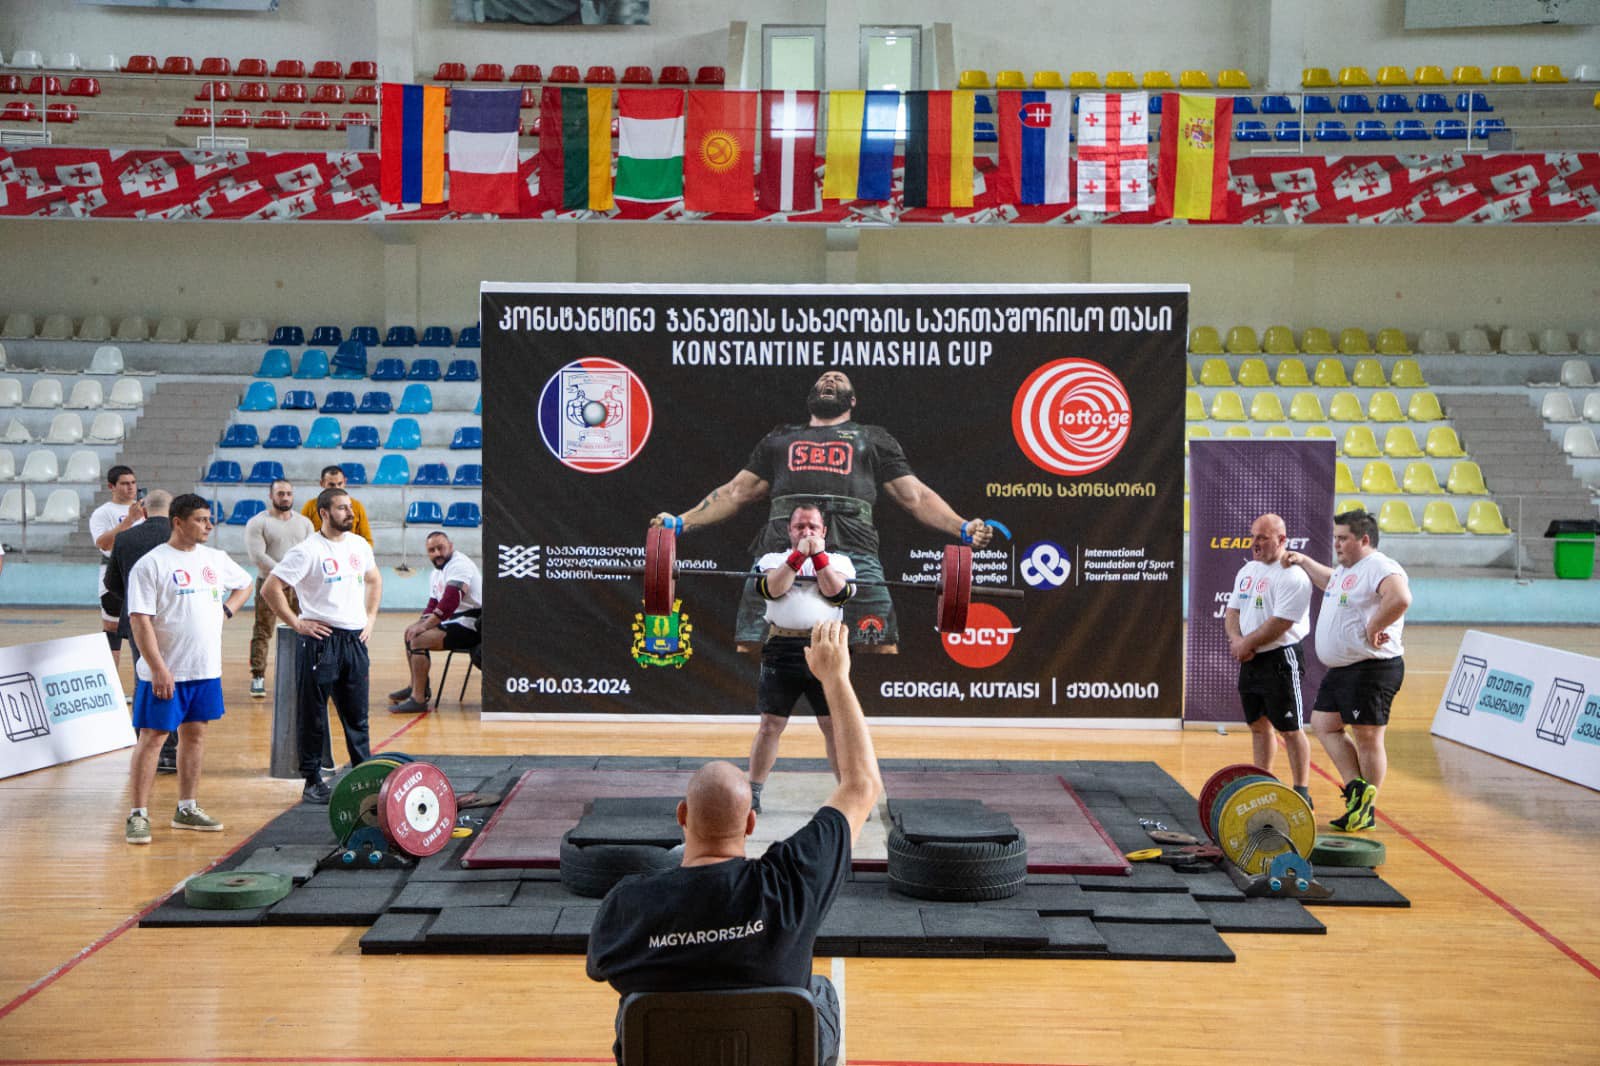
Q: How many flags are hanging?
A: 11